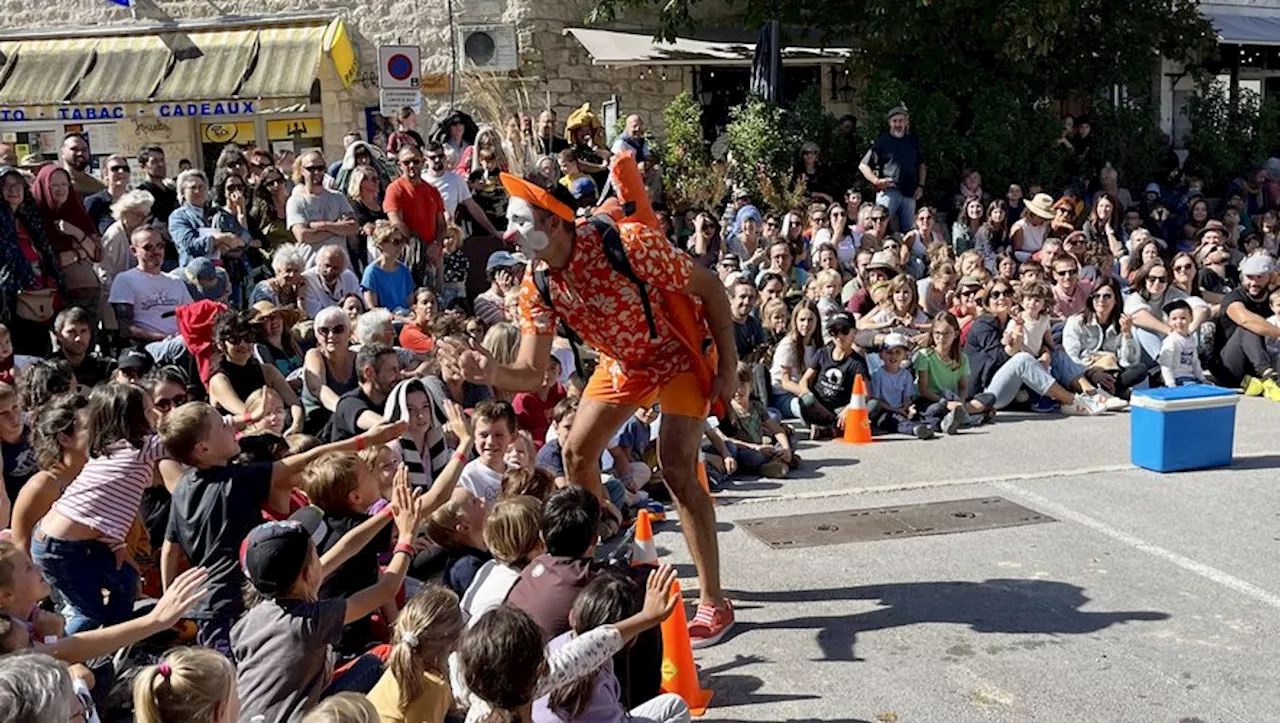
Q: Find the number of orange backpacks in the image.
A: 1